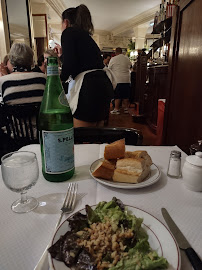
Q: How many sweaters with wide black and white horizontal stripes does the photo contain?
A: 1